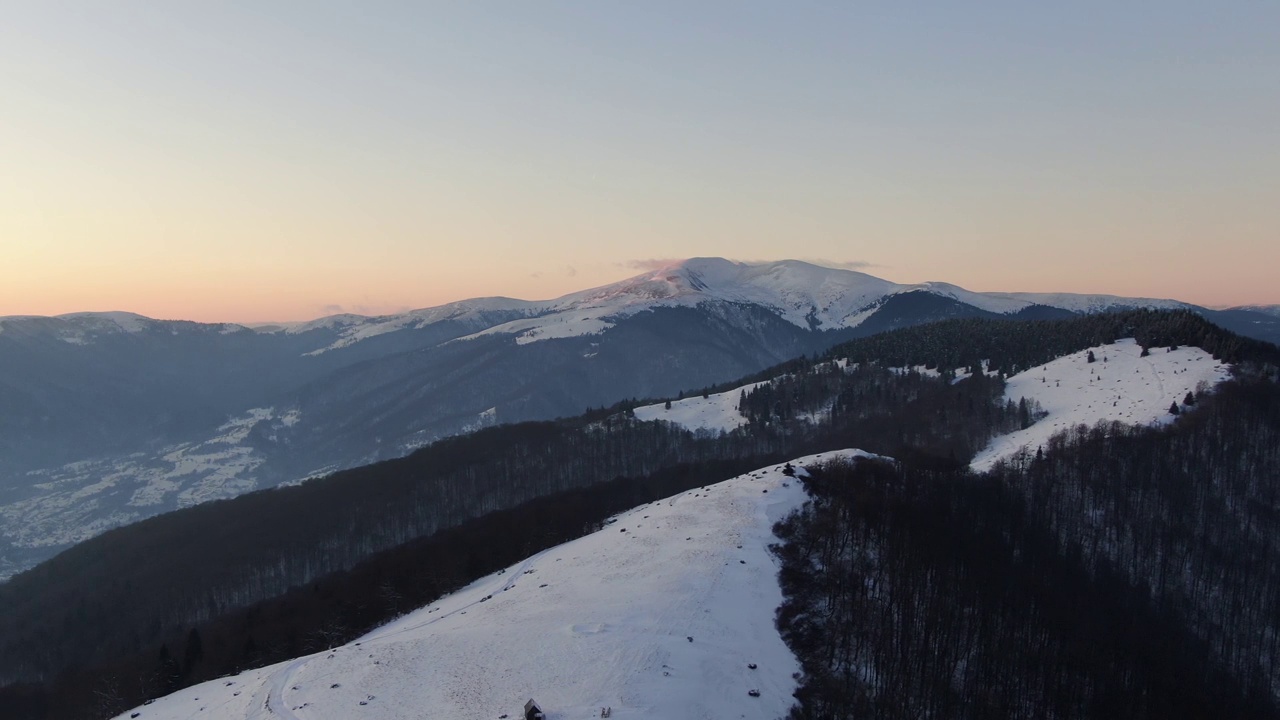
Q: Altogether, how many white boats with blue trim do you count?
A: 0